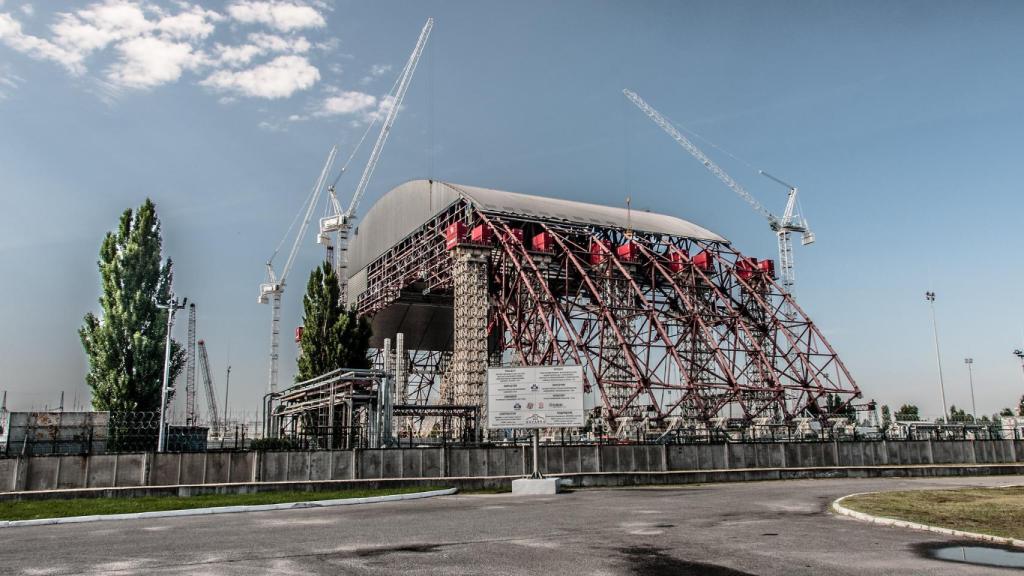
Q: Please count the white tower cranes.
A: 3